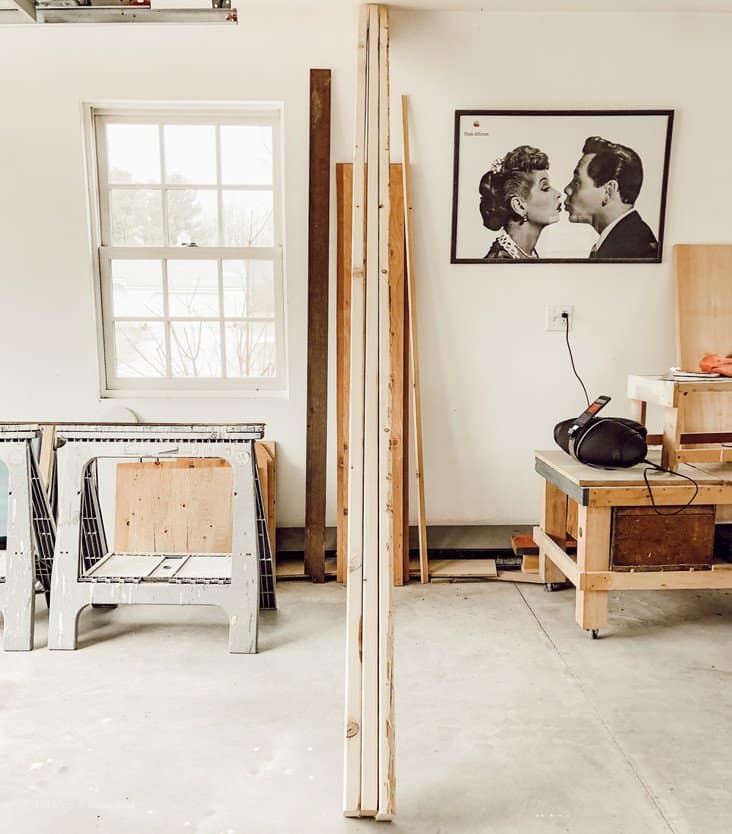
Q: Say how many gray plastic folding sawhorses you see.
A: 2